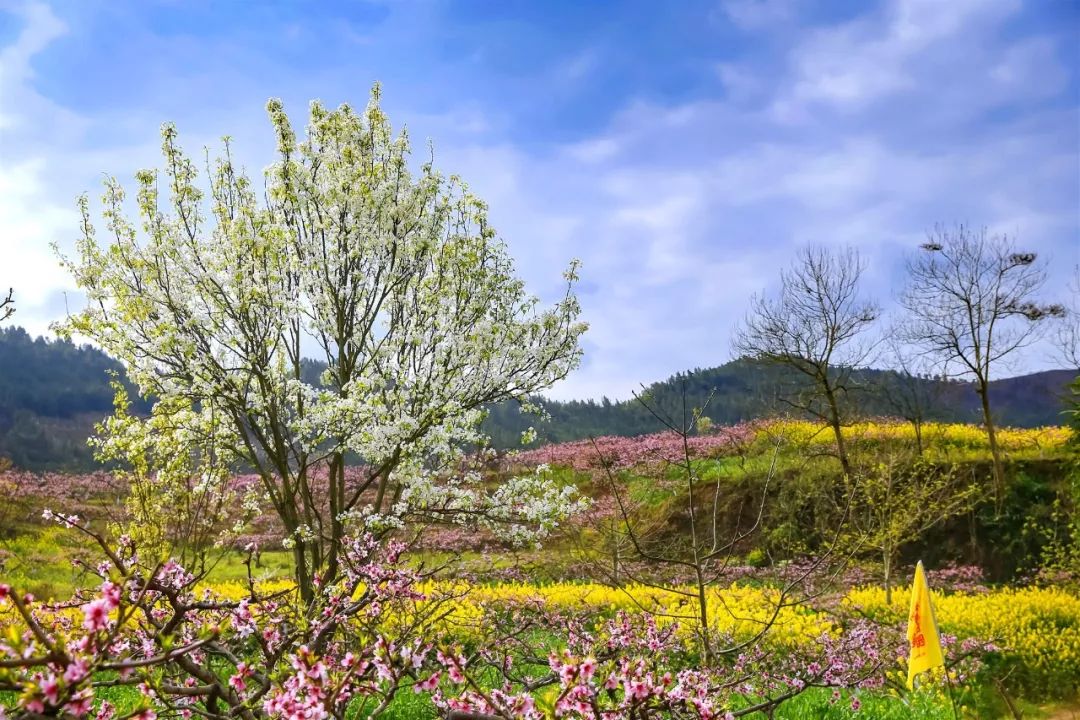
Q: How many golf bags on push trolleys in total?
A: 0